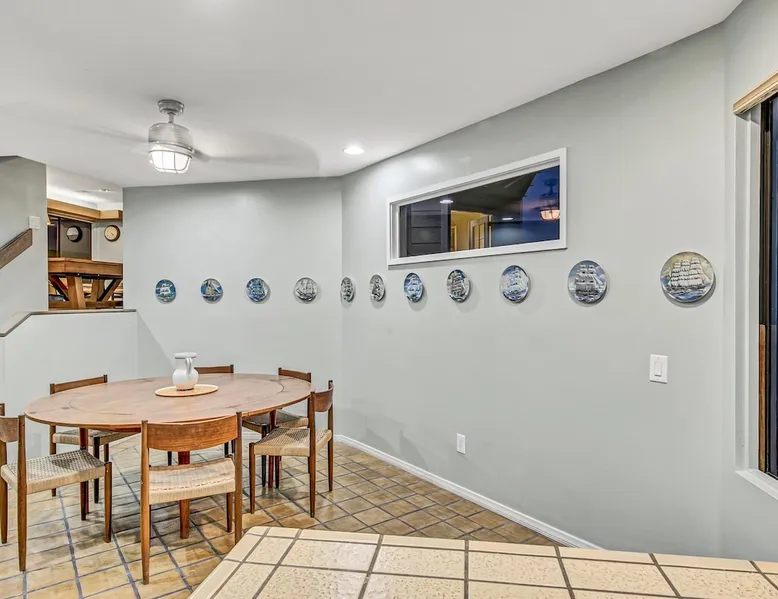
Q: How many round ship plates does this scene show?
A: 11